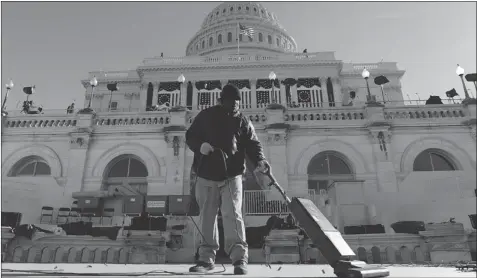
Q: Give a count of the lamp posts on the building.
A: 6